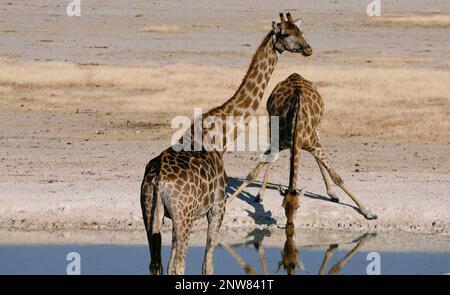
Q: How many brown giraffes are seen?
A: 2